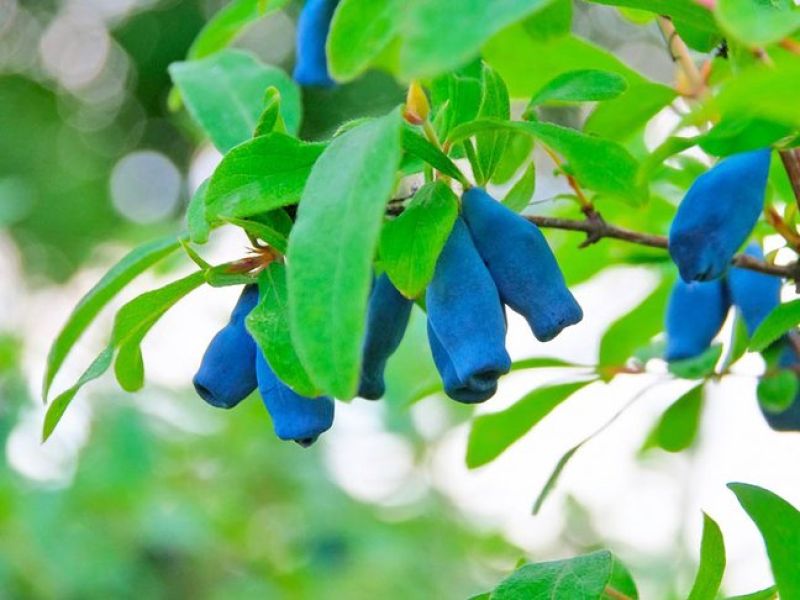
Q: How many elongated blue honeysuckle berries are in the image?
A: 11